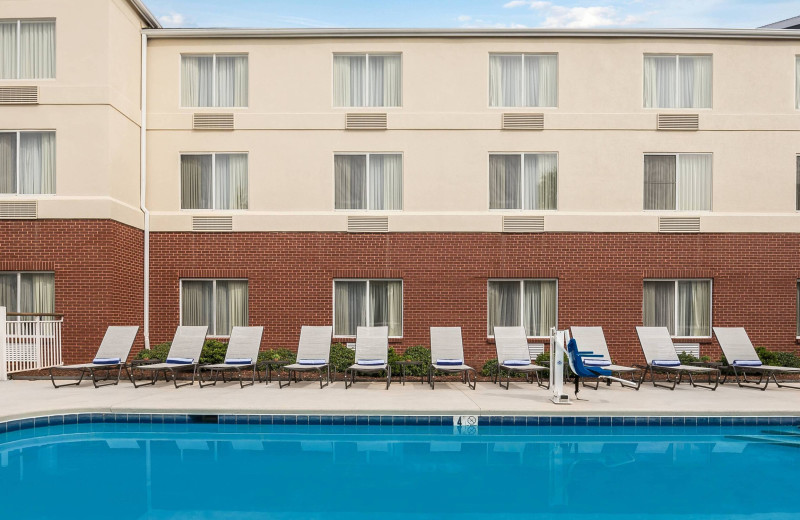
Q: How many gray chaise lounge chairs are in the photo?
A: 10